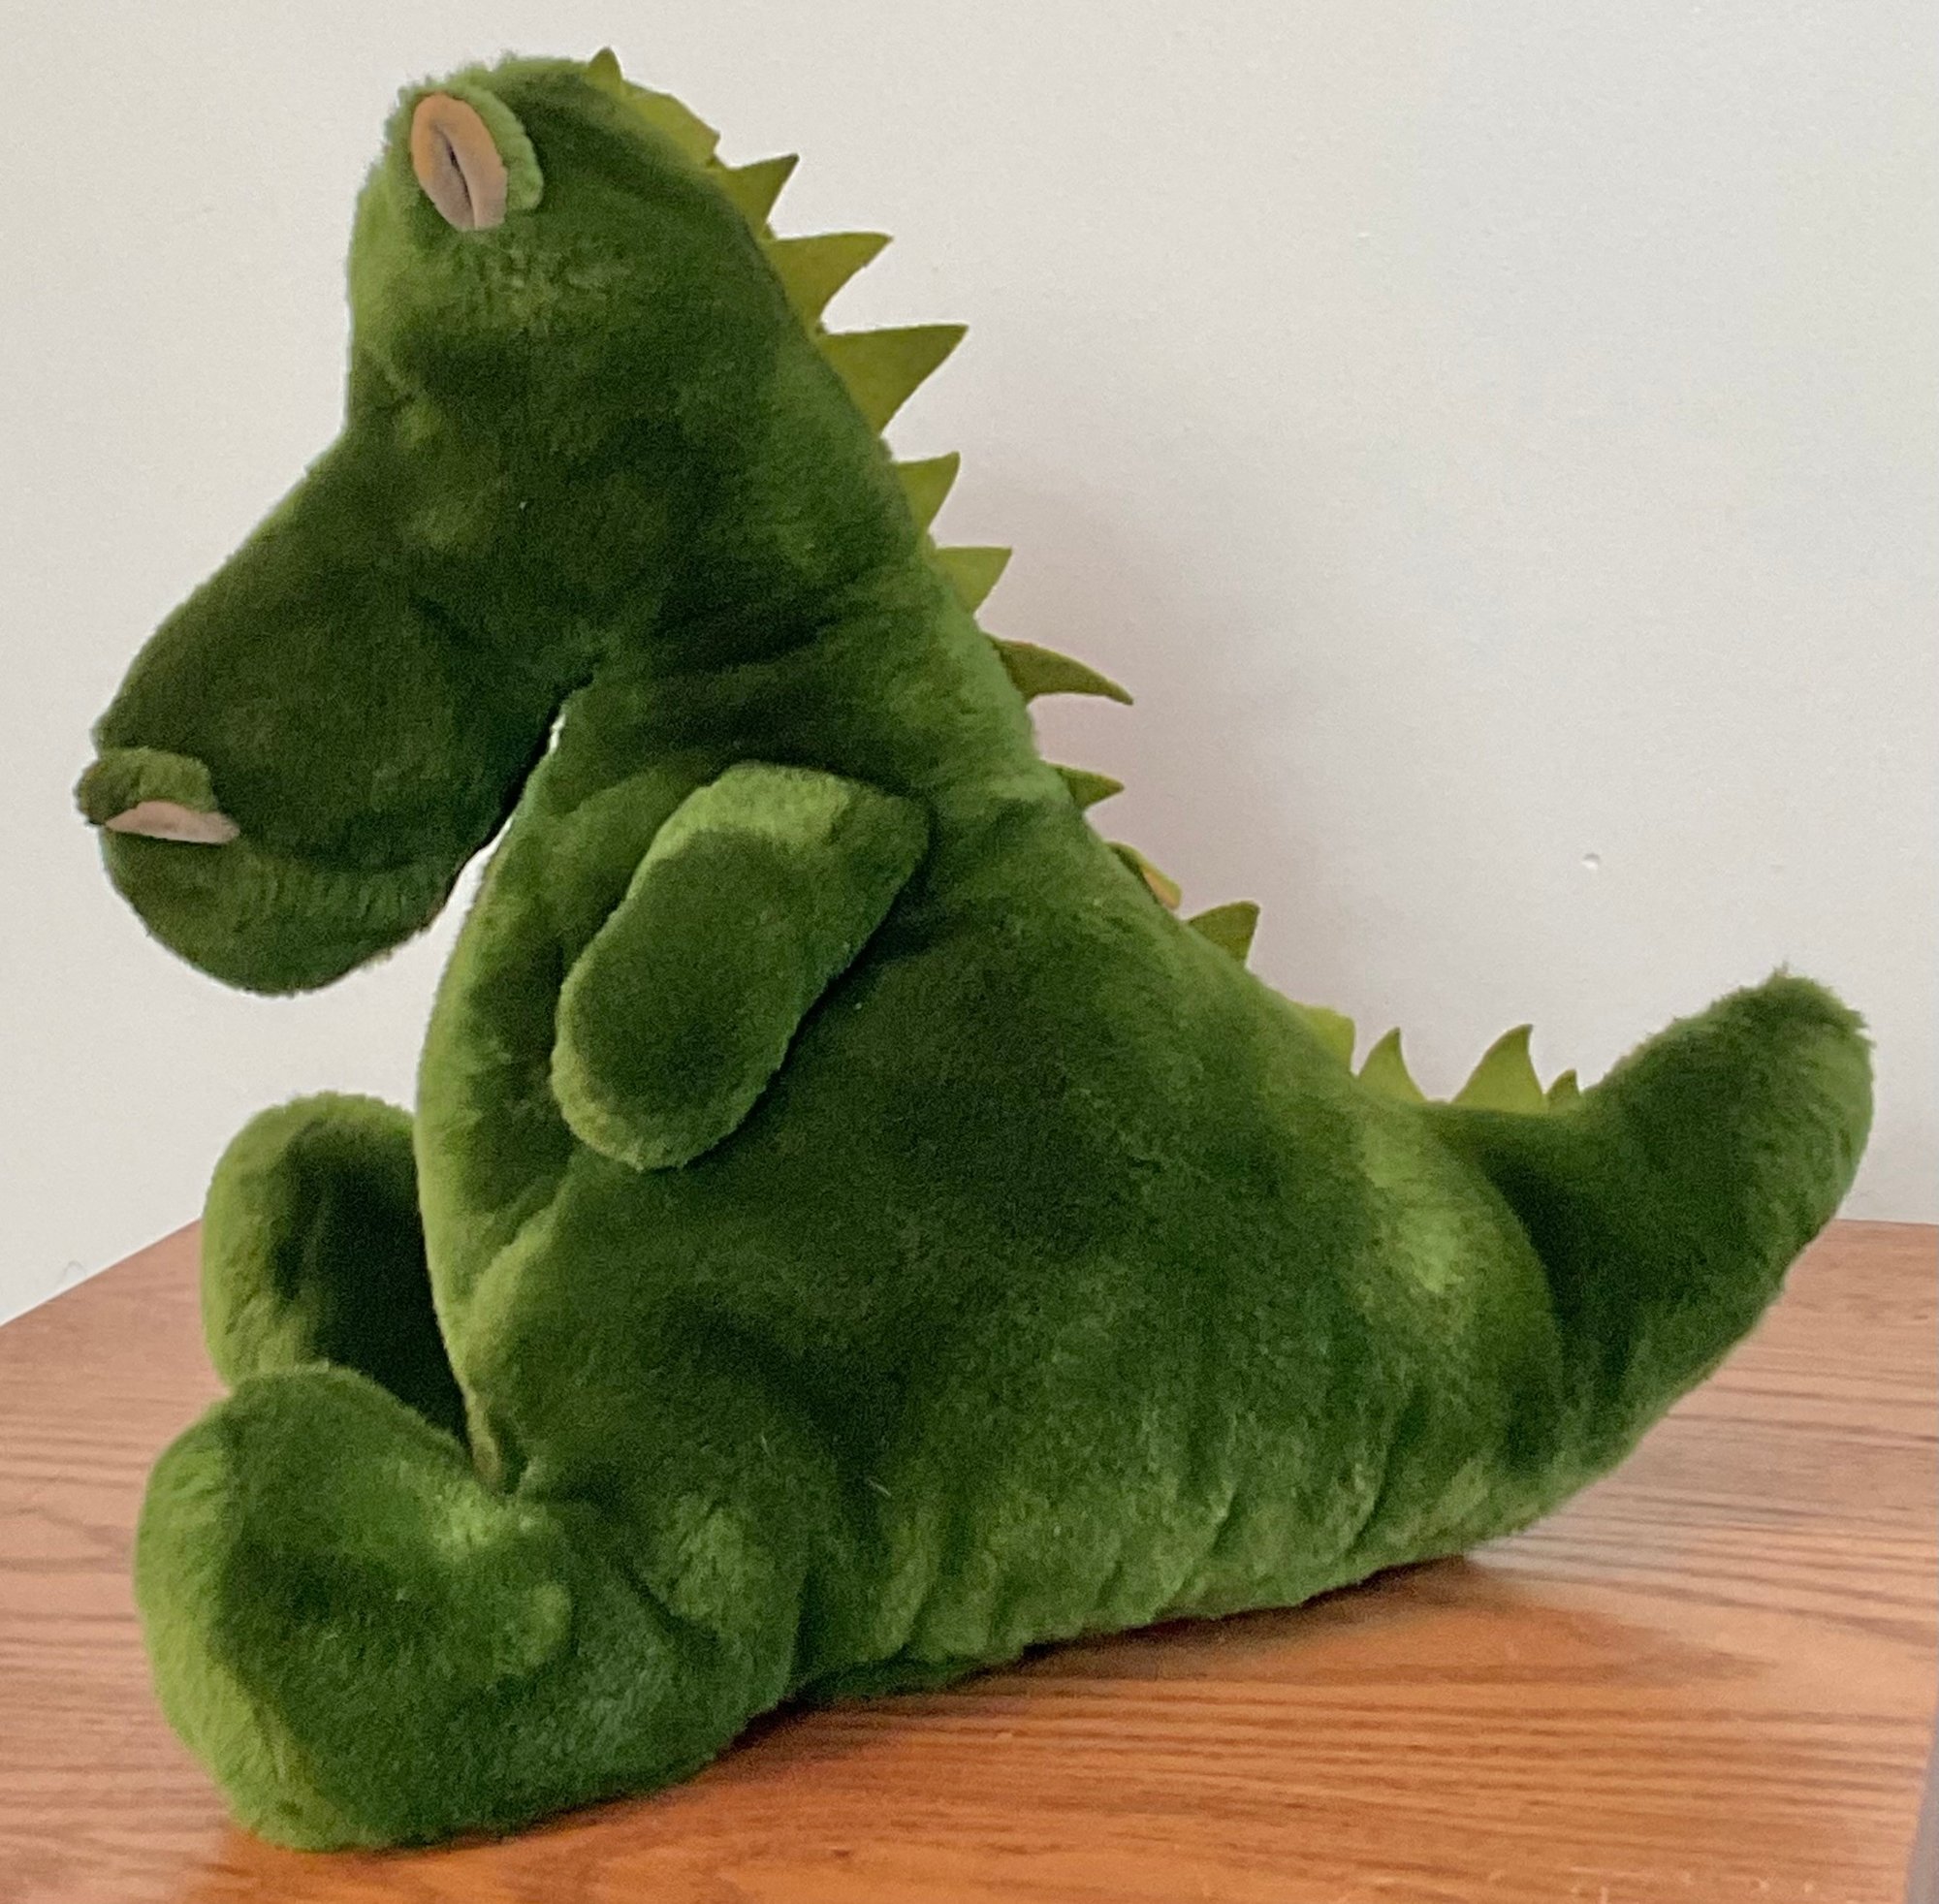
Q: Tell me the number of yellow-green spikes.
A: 15